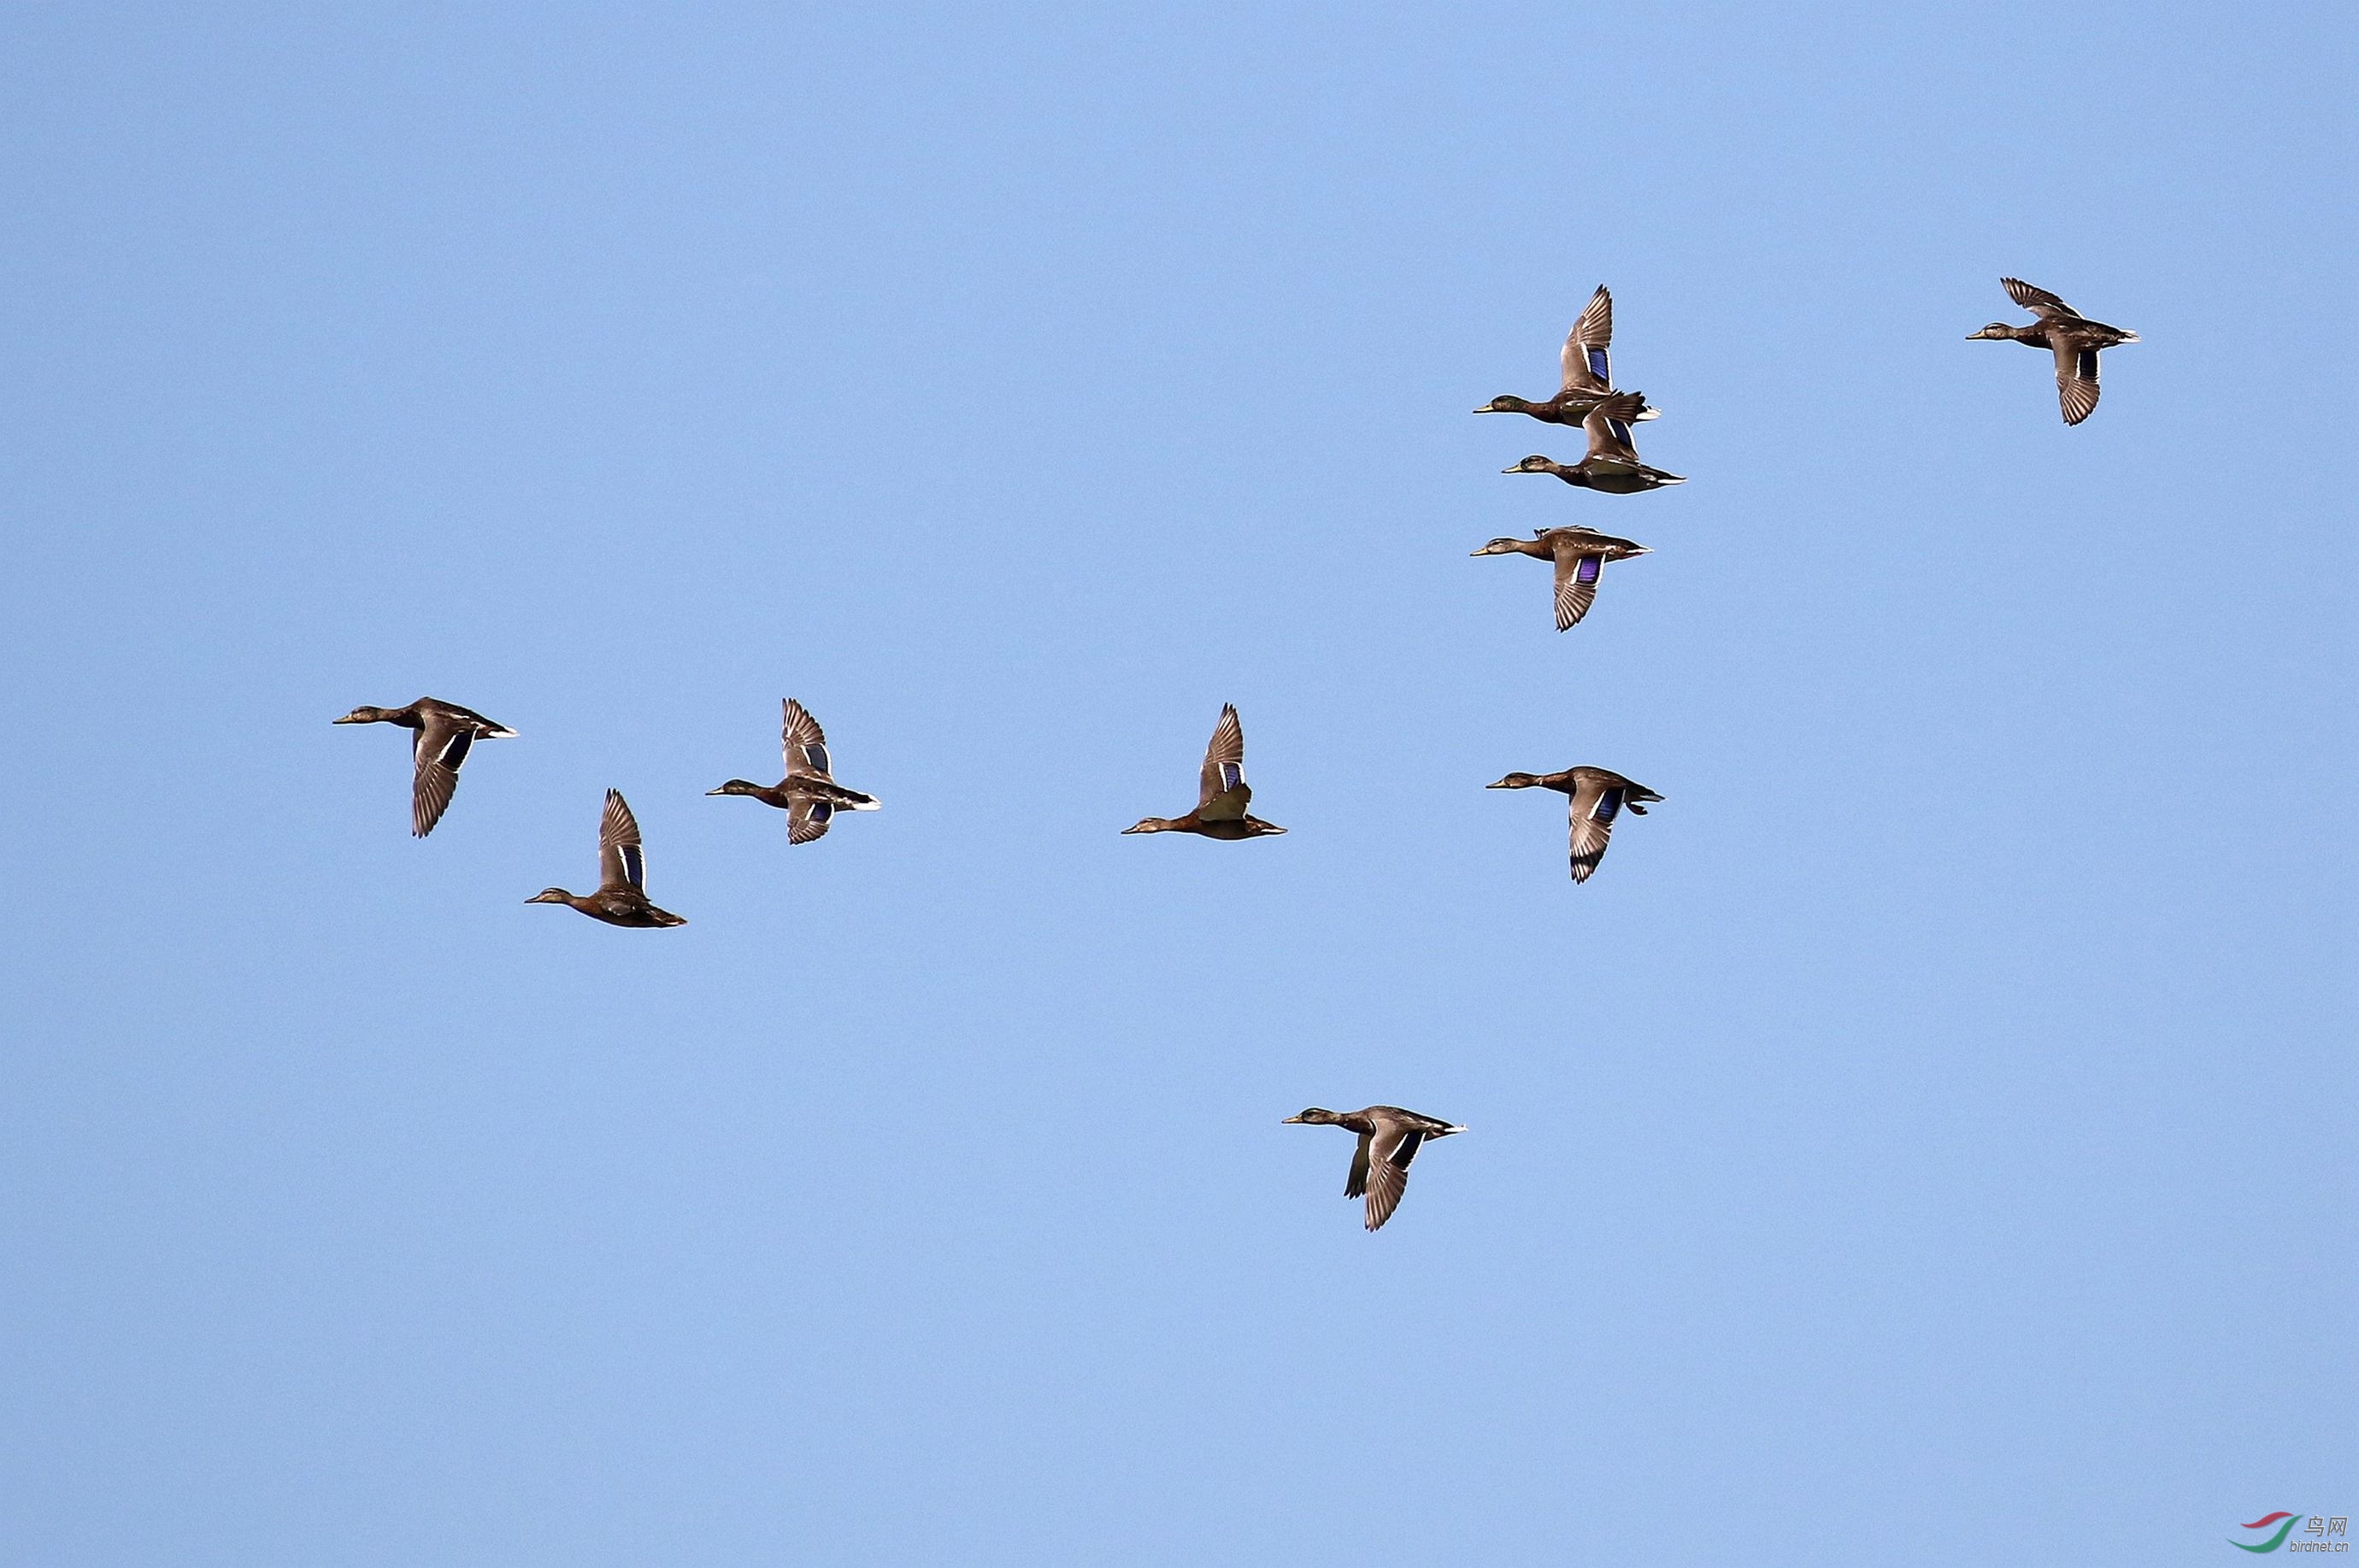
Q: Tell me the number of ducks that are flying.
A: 10